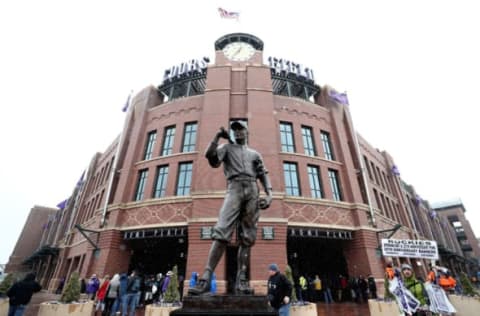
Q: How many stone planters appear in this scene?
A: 6